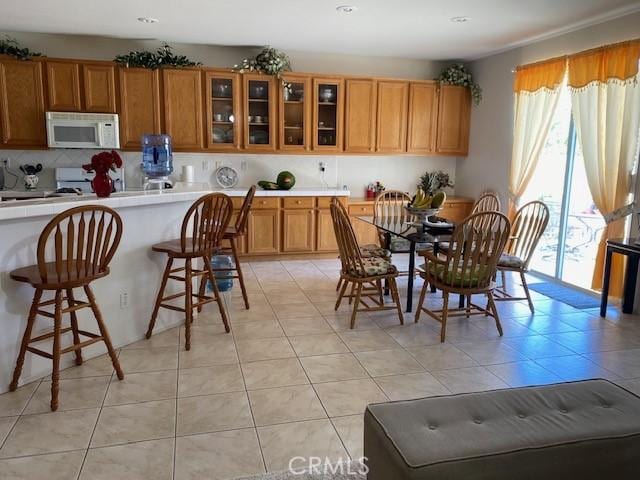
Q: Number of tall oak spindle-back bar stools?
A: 3